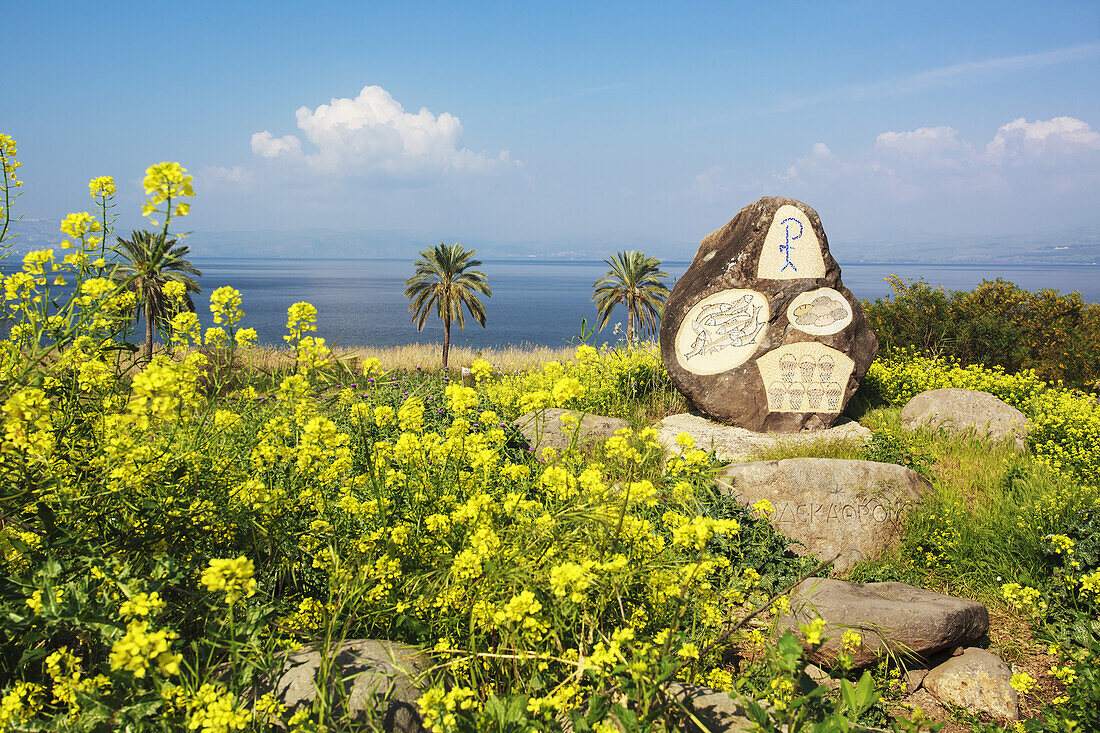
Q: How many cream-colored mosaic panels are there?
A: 4